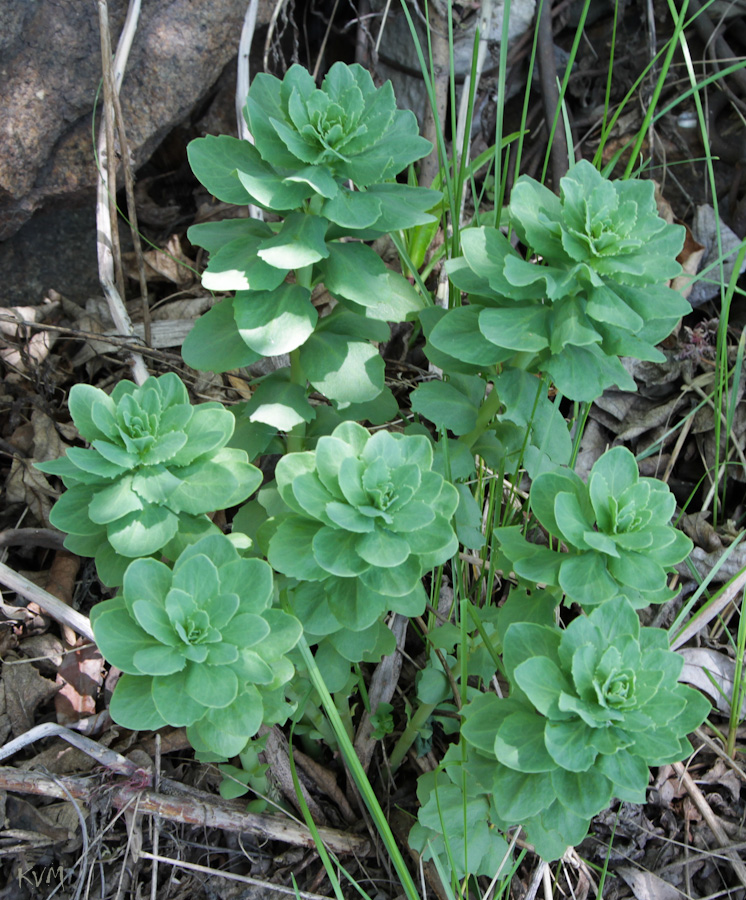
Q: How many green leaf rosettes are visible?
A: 7